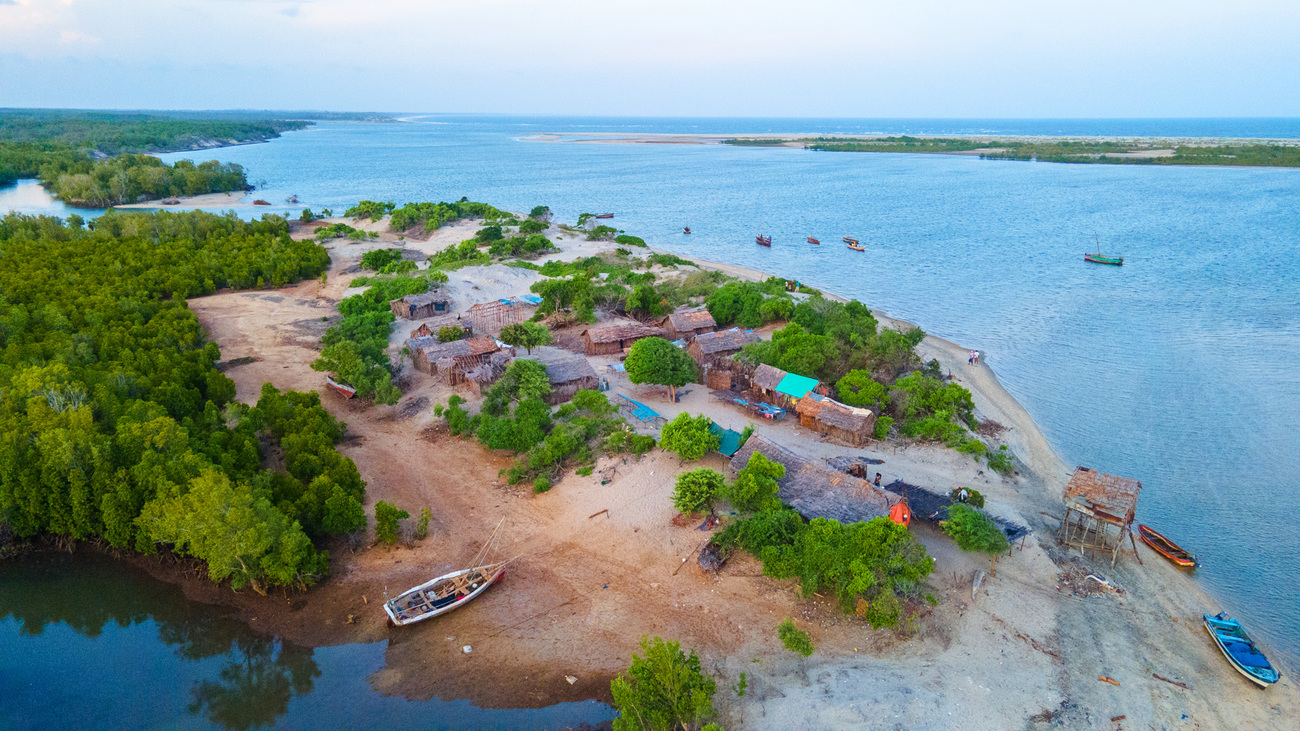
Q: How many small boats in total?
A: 11